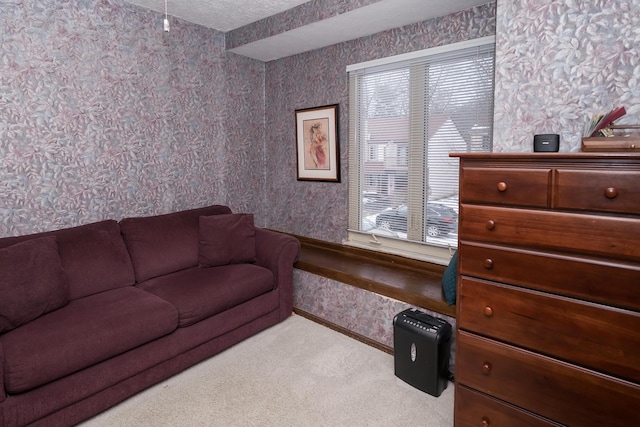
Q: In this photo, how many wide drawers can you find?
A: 5